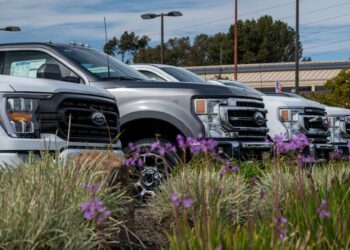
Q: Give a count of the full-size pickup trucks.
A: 4